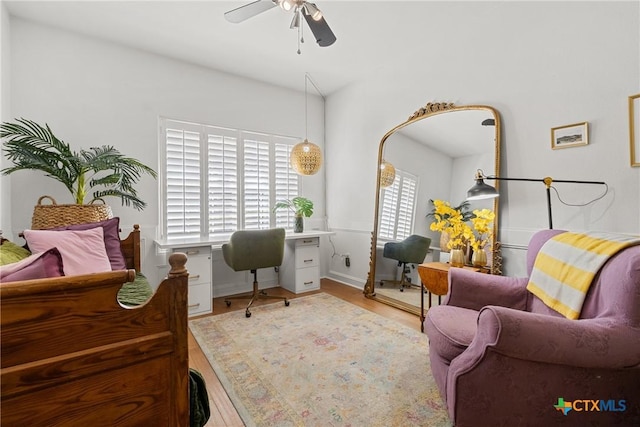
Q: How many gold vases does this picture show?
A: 2